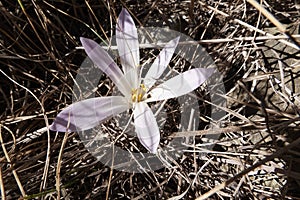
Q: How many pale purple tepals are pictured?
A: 6